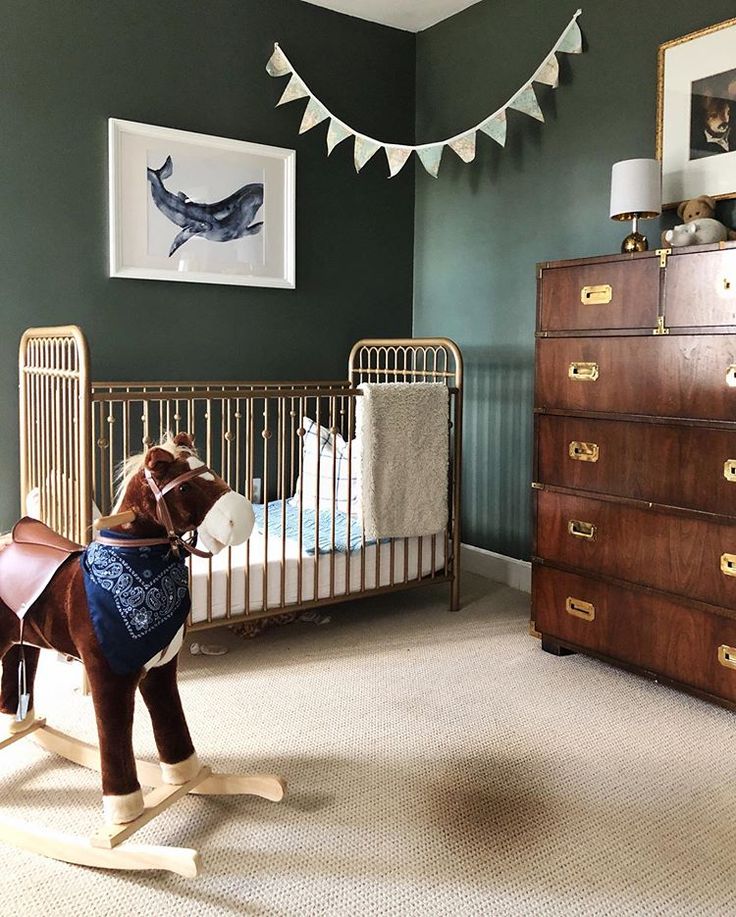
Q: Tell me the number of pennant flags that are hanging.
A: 12